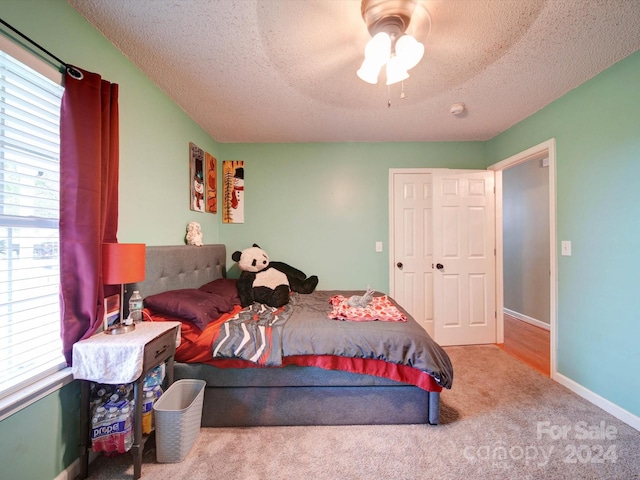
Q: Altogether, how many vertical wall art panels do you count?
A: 3